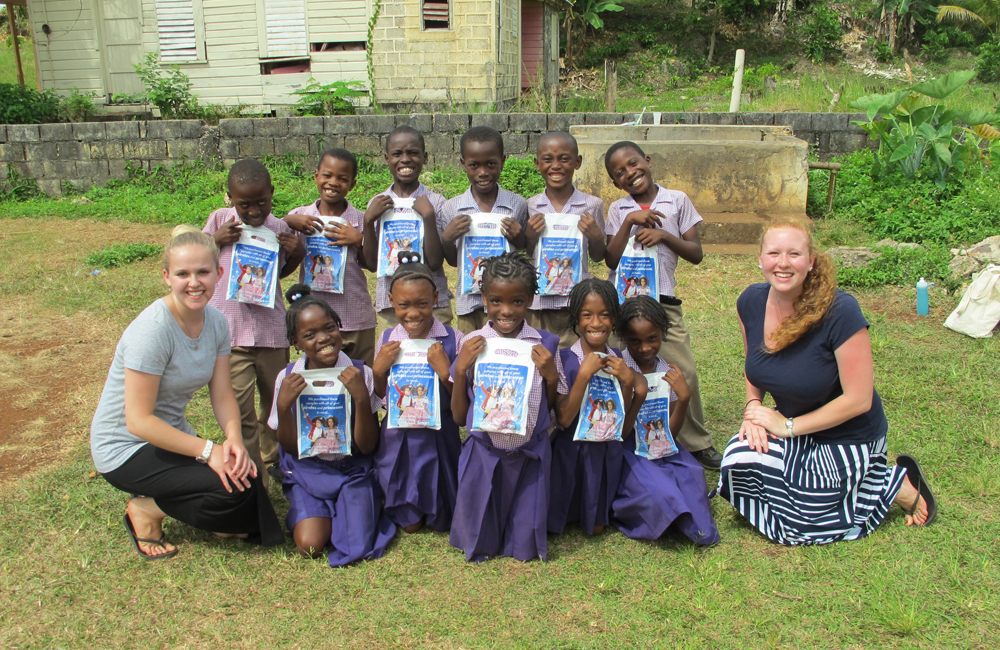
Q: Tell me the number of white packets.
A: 11